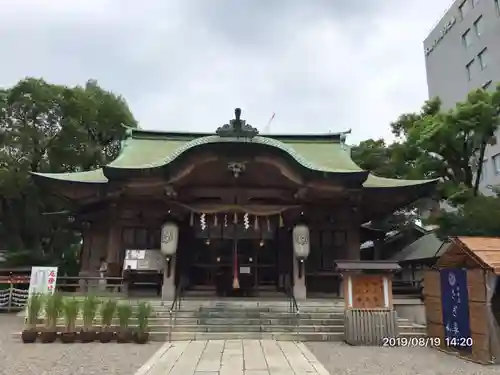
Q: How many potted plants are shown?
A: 7